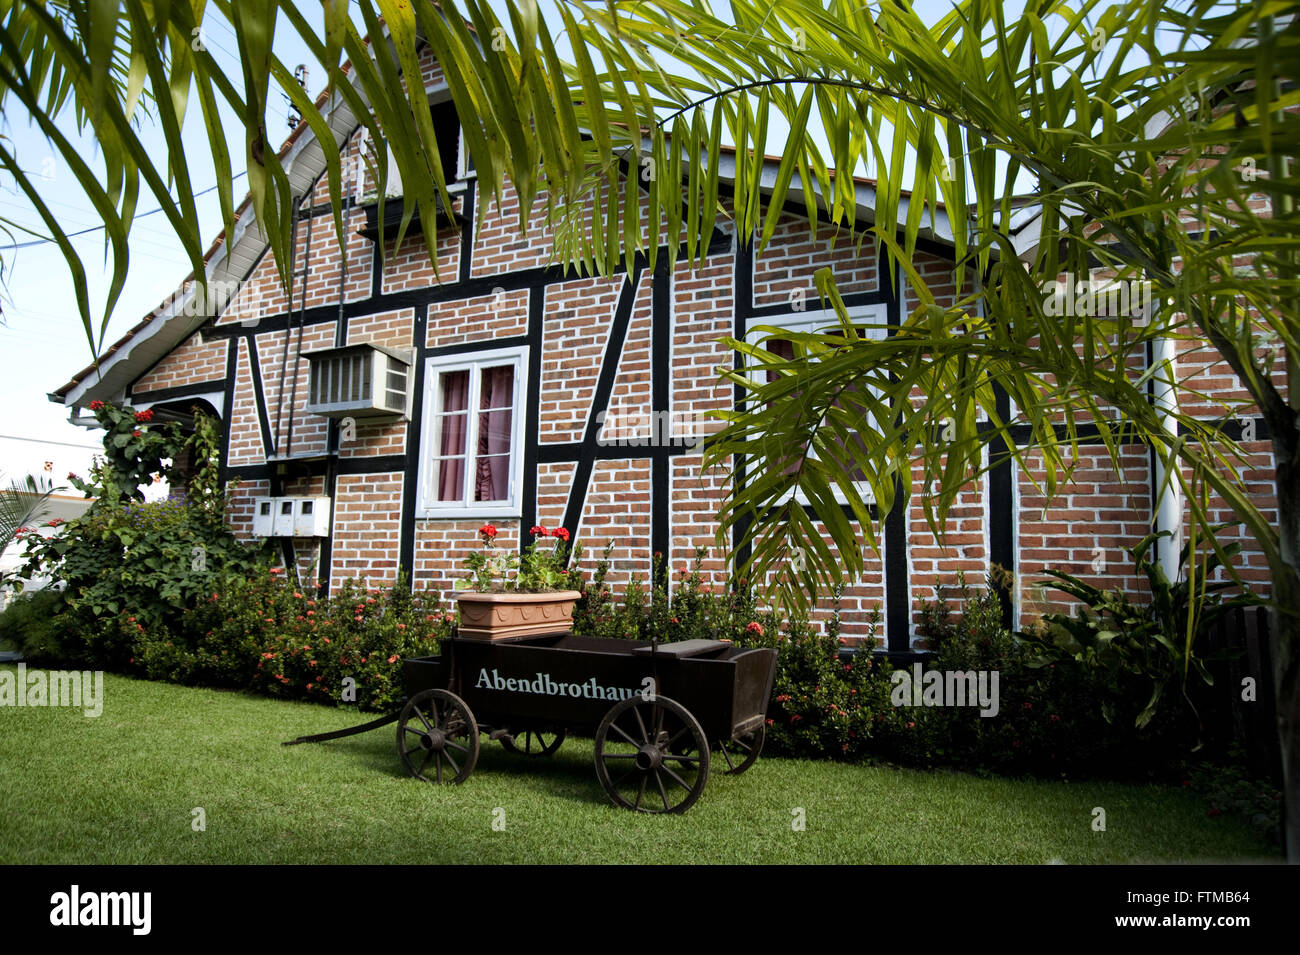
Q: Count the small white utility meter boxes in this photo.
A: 3